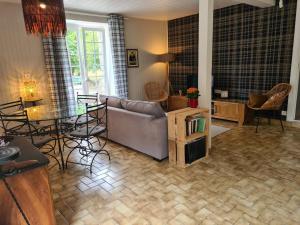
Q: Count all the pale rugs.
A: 1